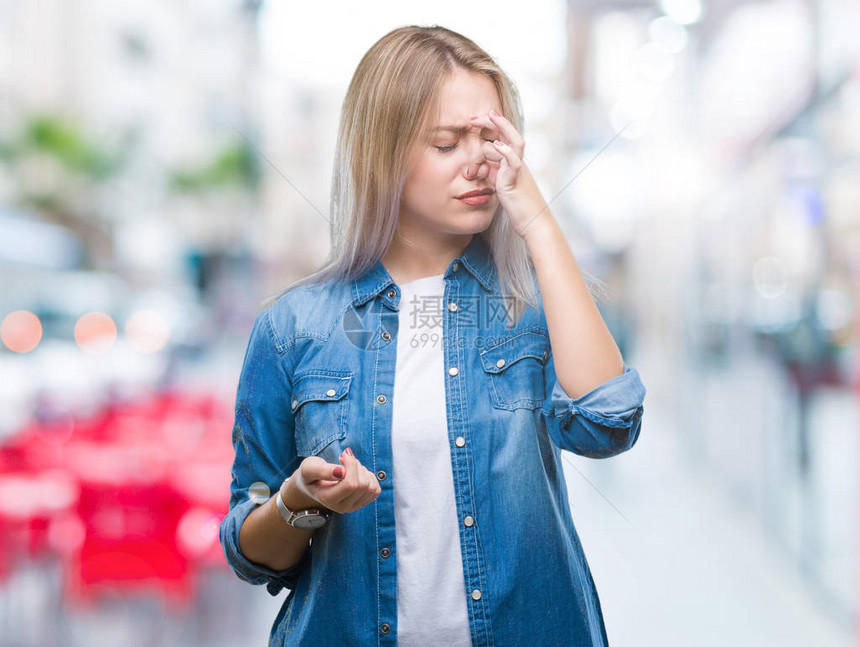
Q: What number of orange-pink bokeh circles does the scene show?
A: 3